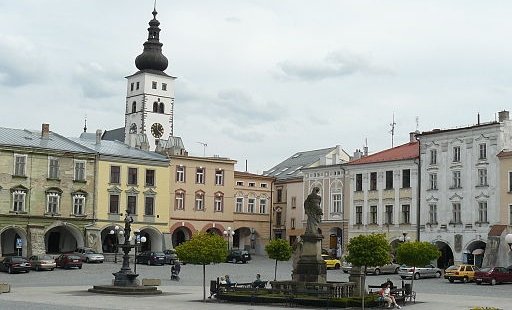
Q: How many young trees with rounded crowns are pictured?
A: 4